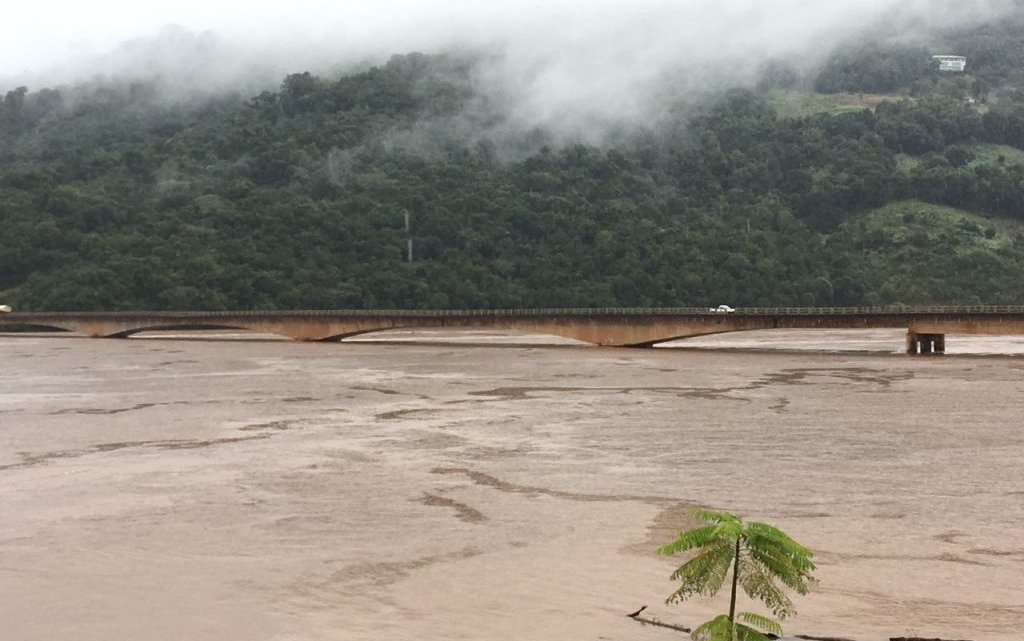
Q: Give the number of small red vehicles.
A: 0